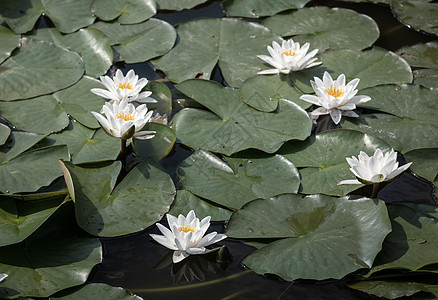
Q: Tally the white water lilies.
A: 6